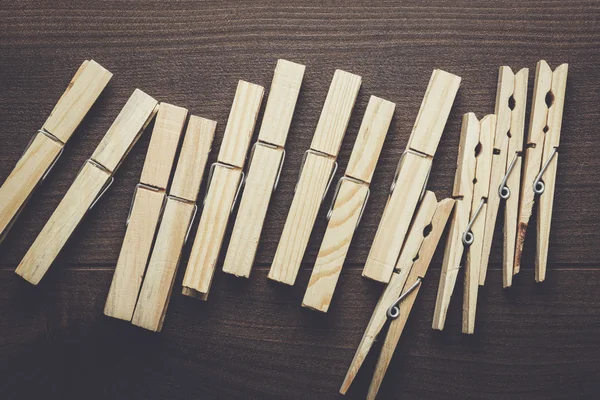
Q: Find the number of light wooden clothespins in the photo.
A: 13